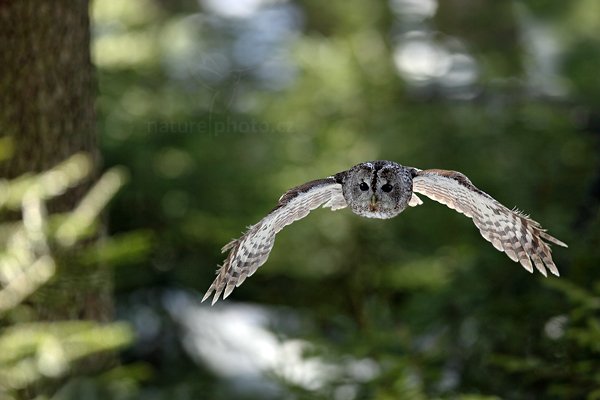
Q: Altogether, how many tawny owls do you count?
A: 1